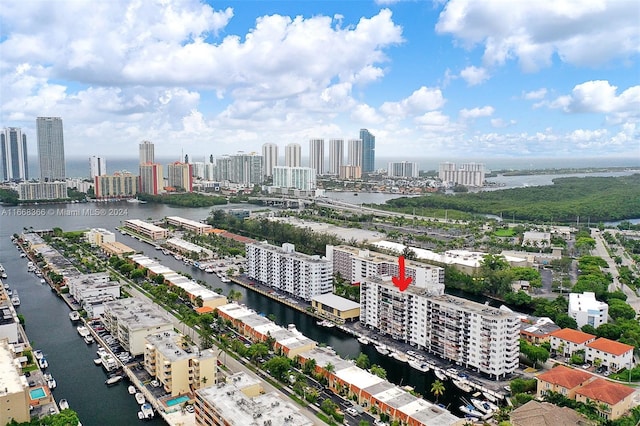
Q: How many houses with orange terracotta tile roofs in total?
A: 4